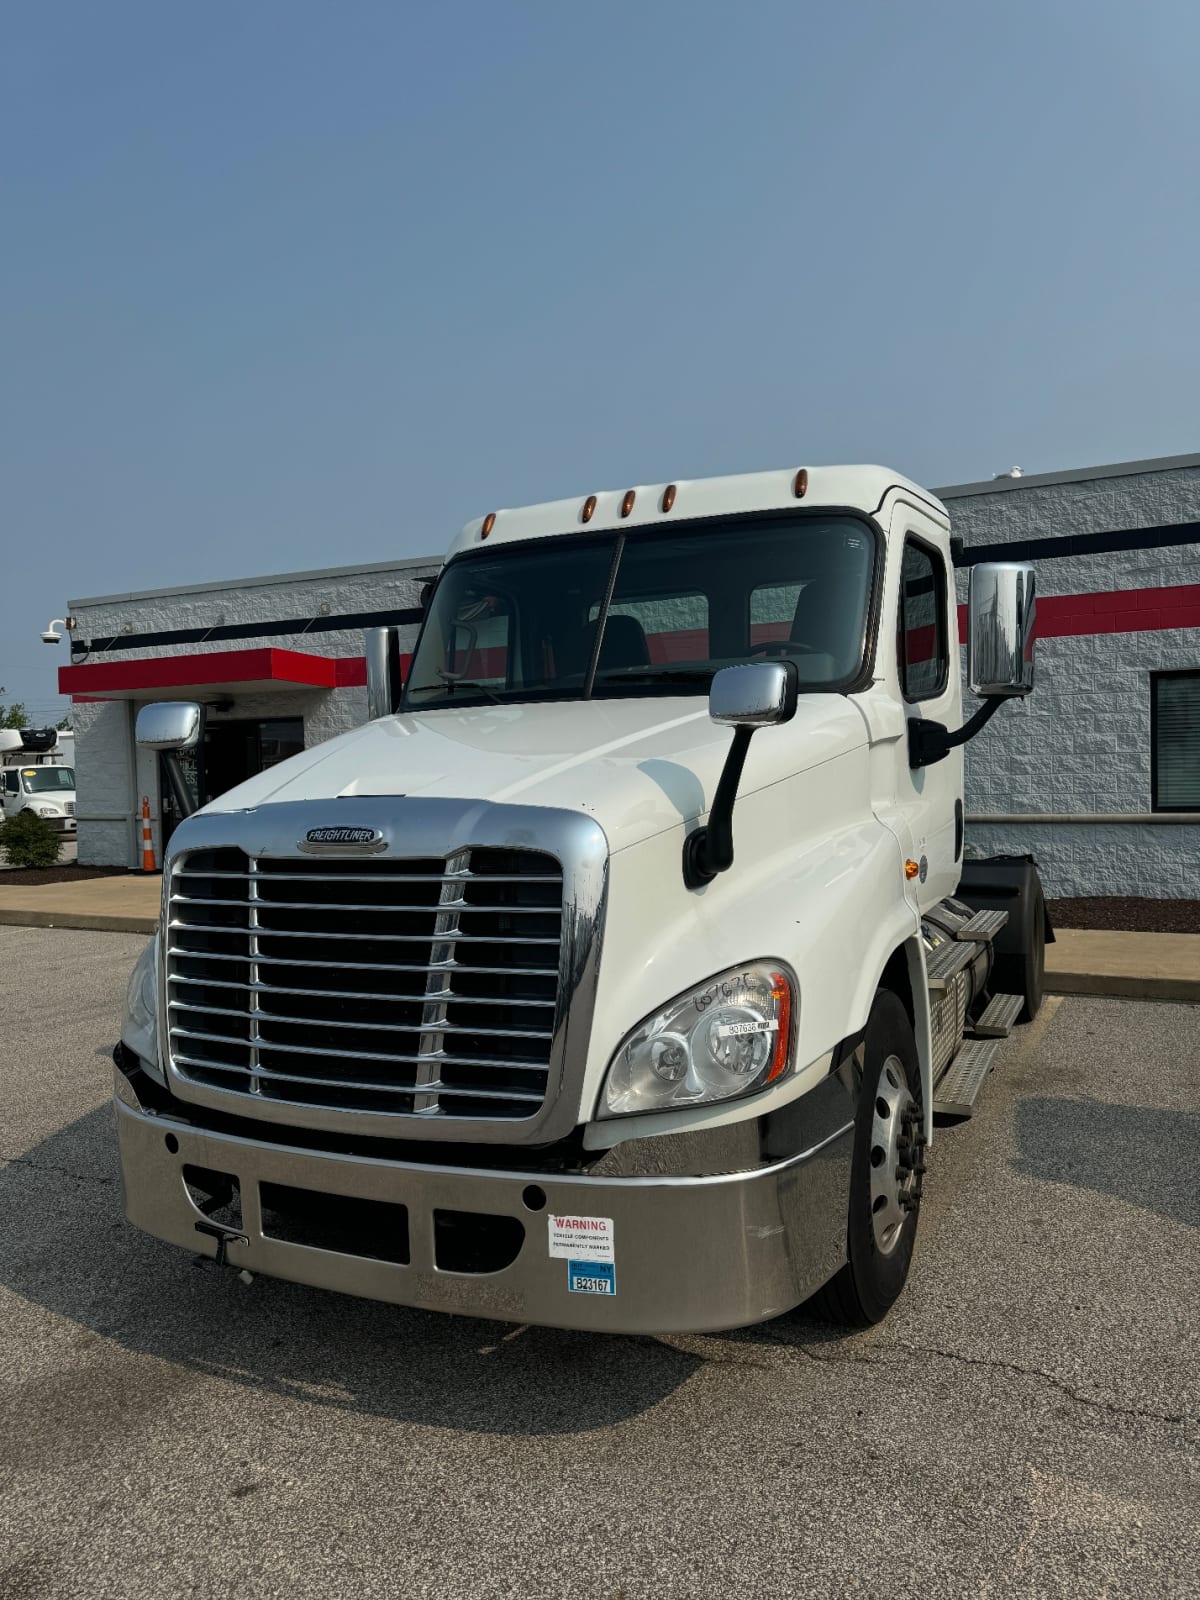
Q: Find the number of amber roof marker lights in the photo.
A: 5